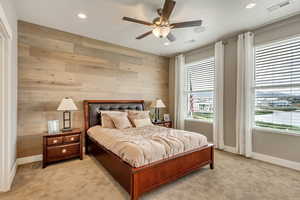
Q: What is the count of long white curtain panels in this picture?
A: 3